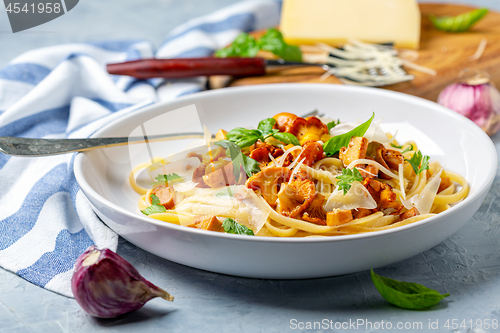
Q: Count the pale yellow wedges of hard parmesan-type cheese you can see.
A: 1